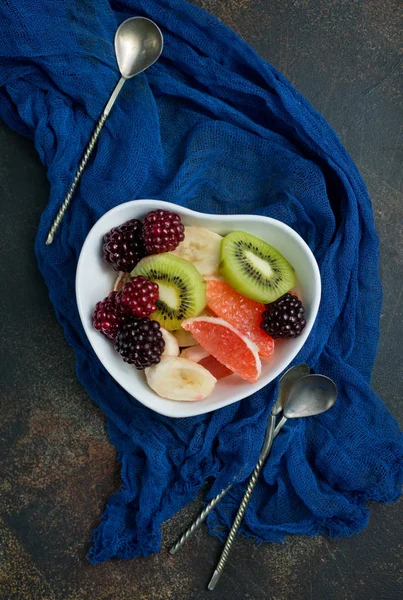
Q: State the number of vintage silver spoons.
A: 3